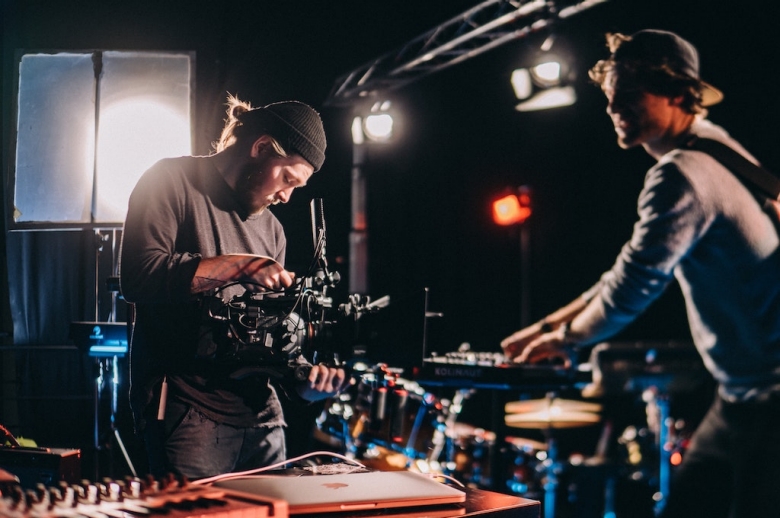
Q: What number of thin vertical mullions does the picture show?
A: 1